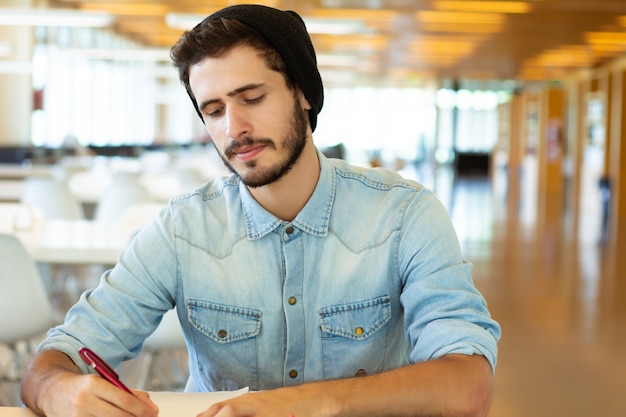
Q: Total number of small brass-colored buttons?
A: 5